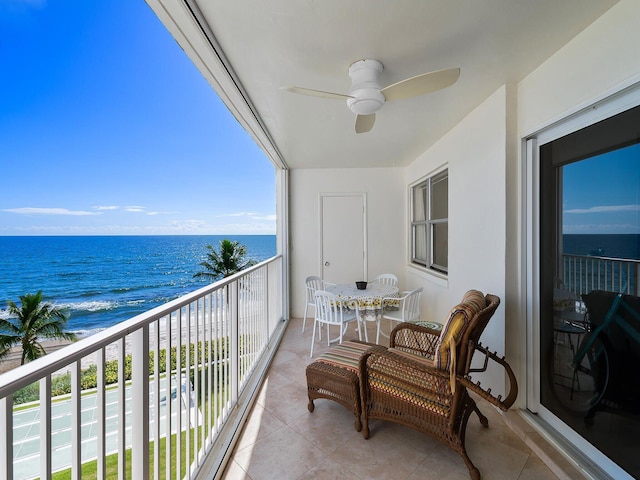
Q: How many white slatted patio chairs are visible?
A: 4